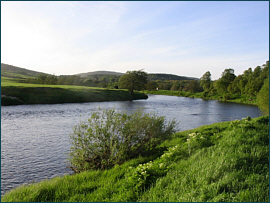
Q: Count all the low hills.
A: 3